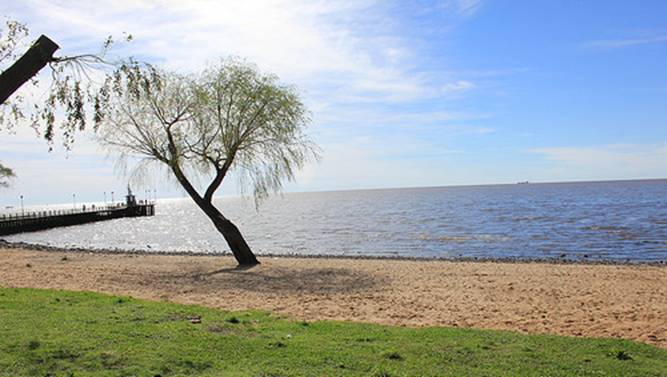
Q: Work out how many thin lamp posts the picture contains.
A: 7